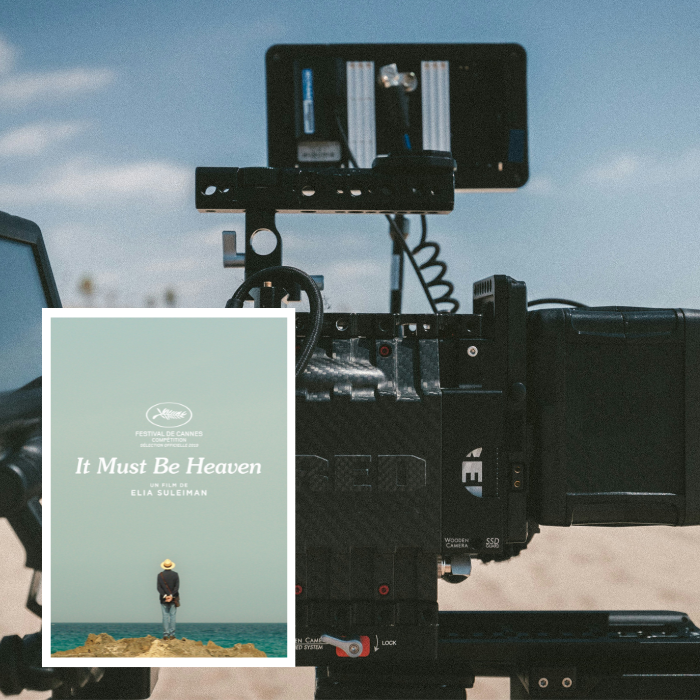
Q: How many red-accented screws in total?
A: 3